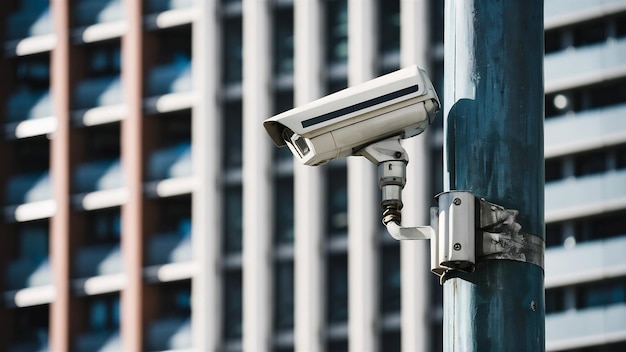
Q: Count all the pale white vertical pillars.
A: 5